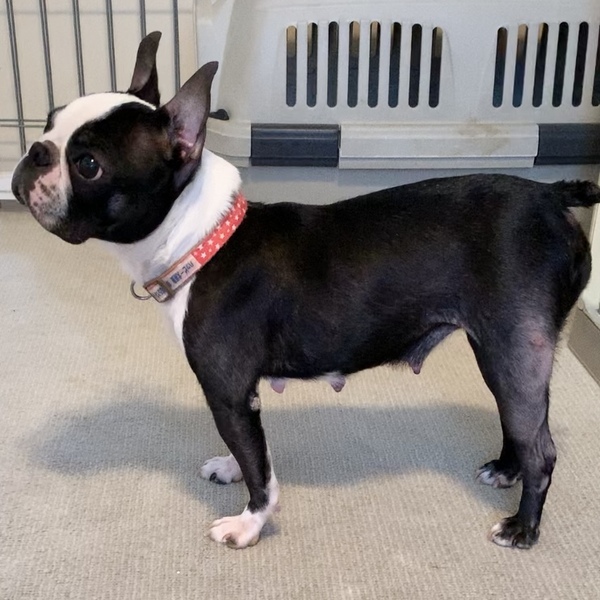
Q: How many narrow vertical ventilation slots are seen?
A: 14